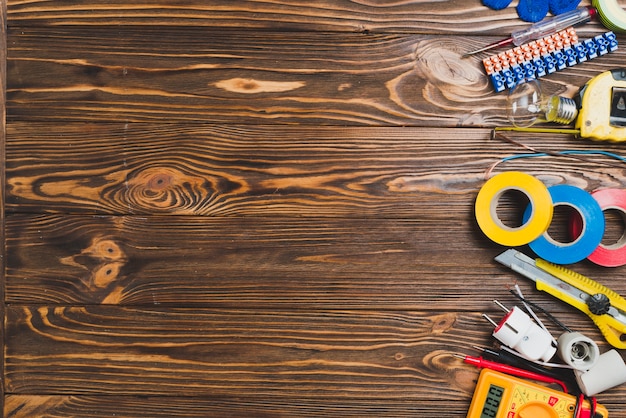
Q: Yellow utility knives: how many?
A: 1